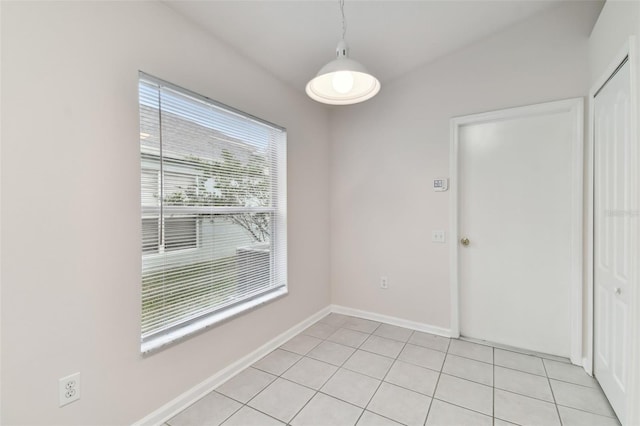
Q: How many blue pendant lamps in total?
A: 0